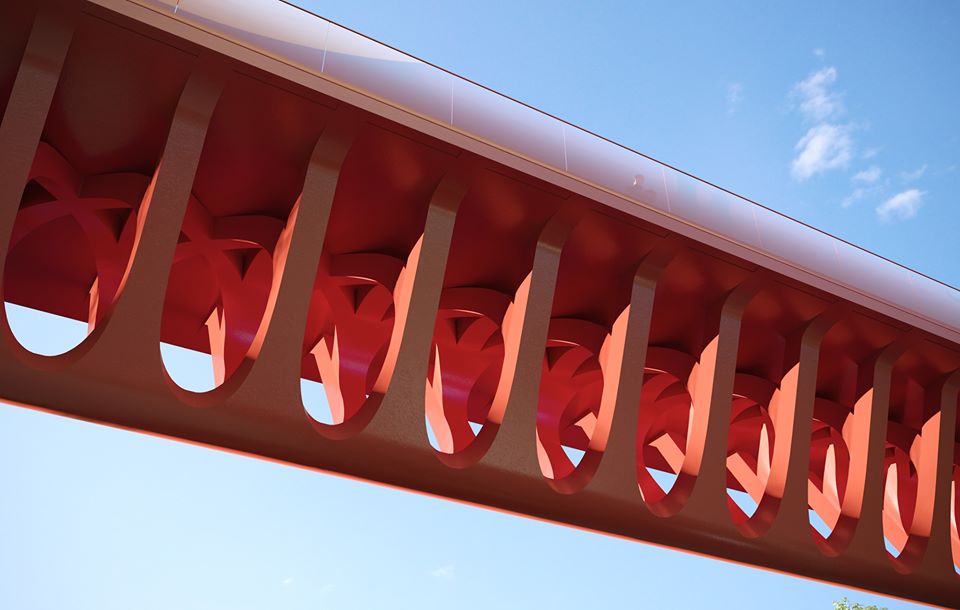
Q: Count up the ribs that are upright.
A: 10